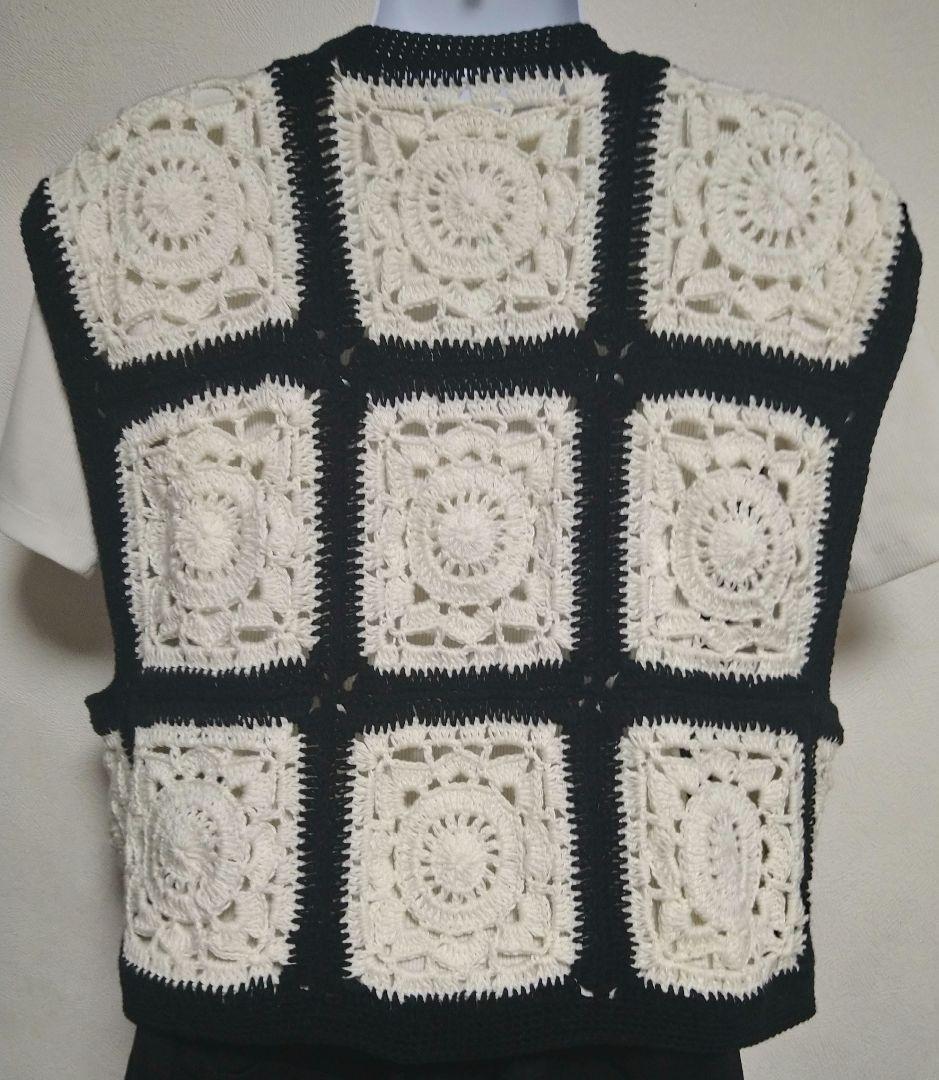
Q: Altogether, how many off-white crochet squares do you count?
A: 9